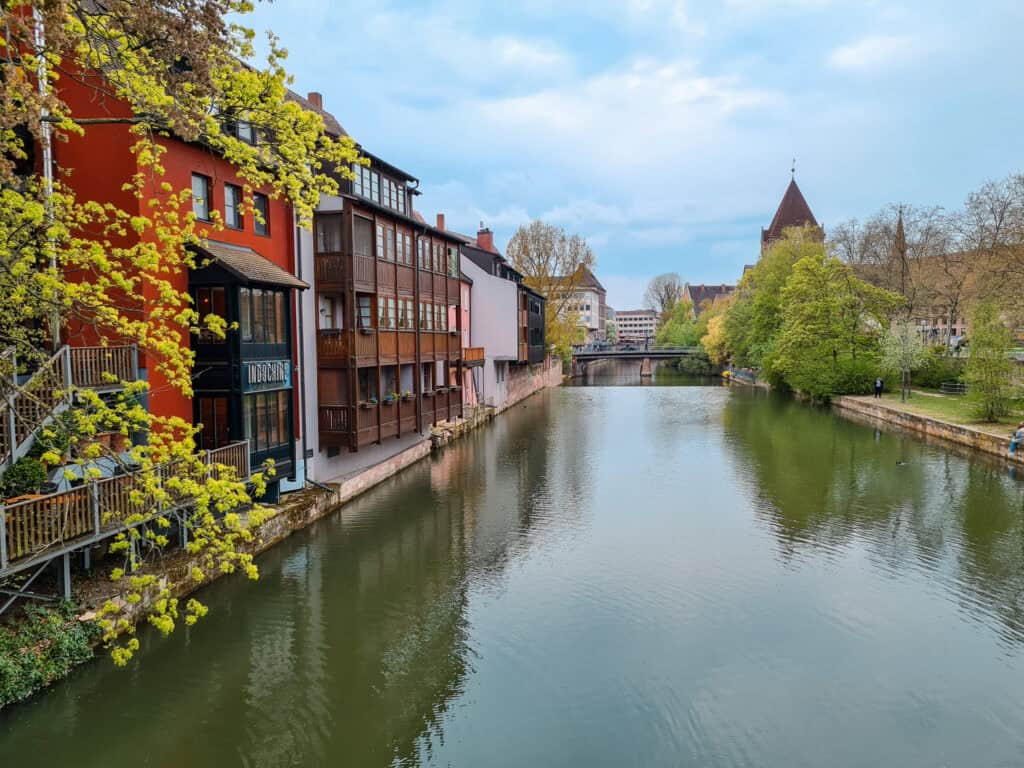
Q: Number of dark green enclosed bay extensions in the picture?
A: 1